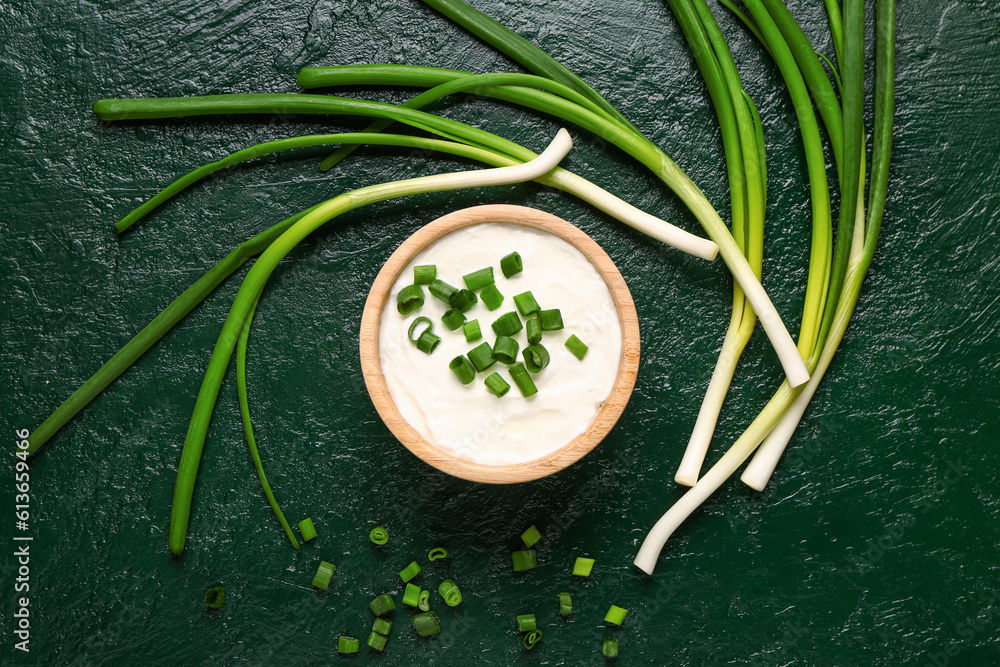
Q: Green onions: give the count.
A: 6